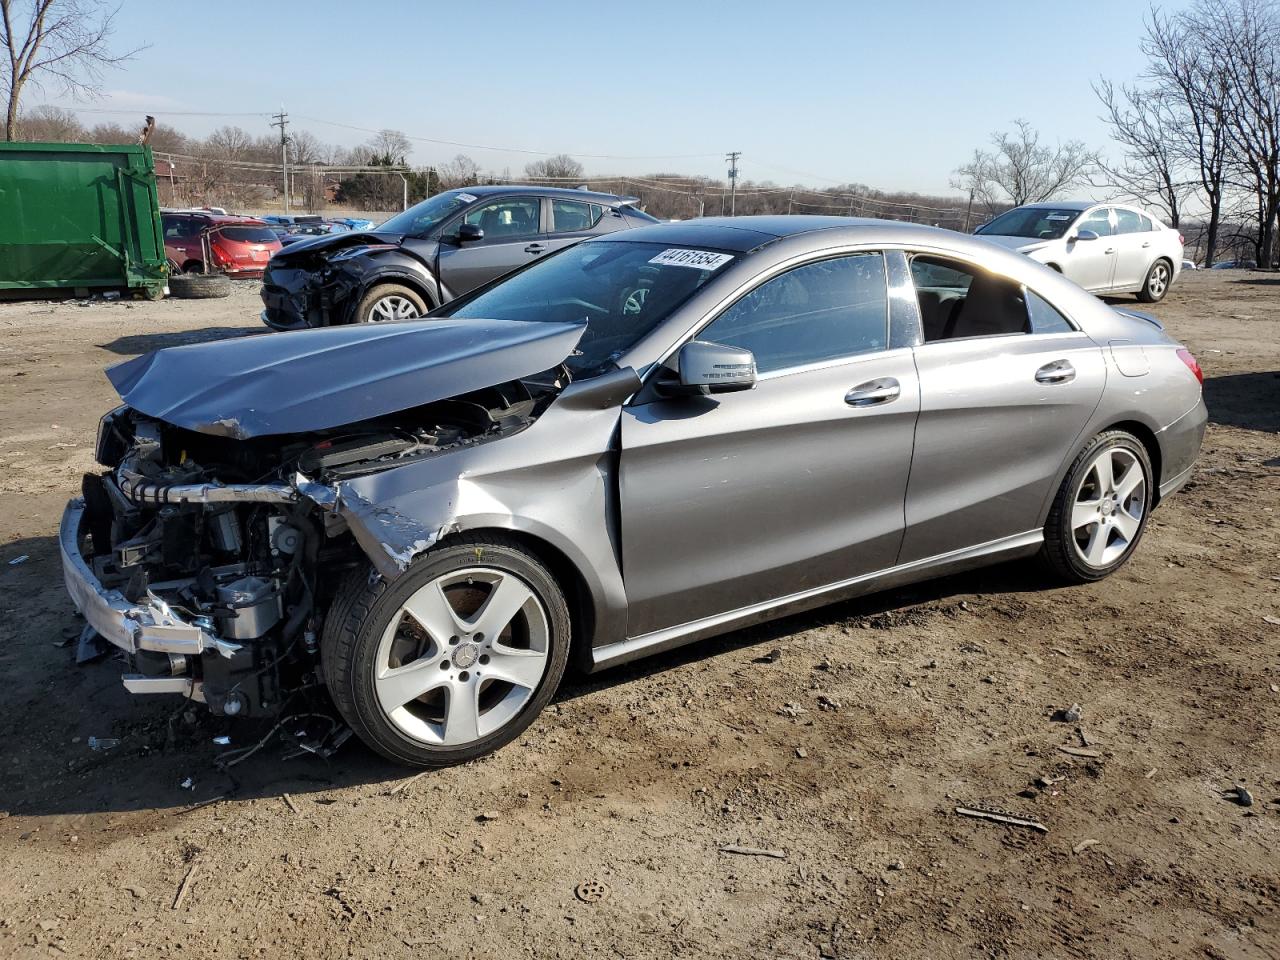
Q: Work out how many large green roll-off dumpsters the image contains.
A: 1